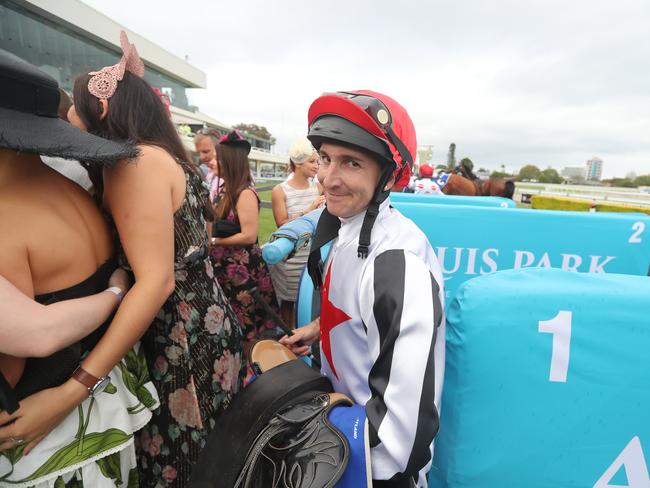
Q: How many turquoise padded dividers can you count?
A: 3